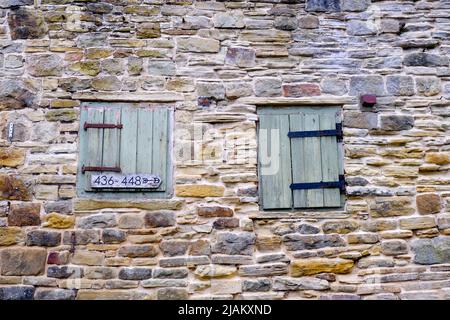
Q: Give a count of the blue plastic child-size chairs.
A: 0